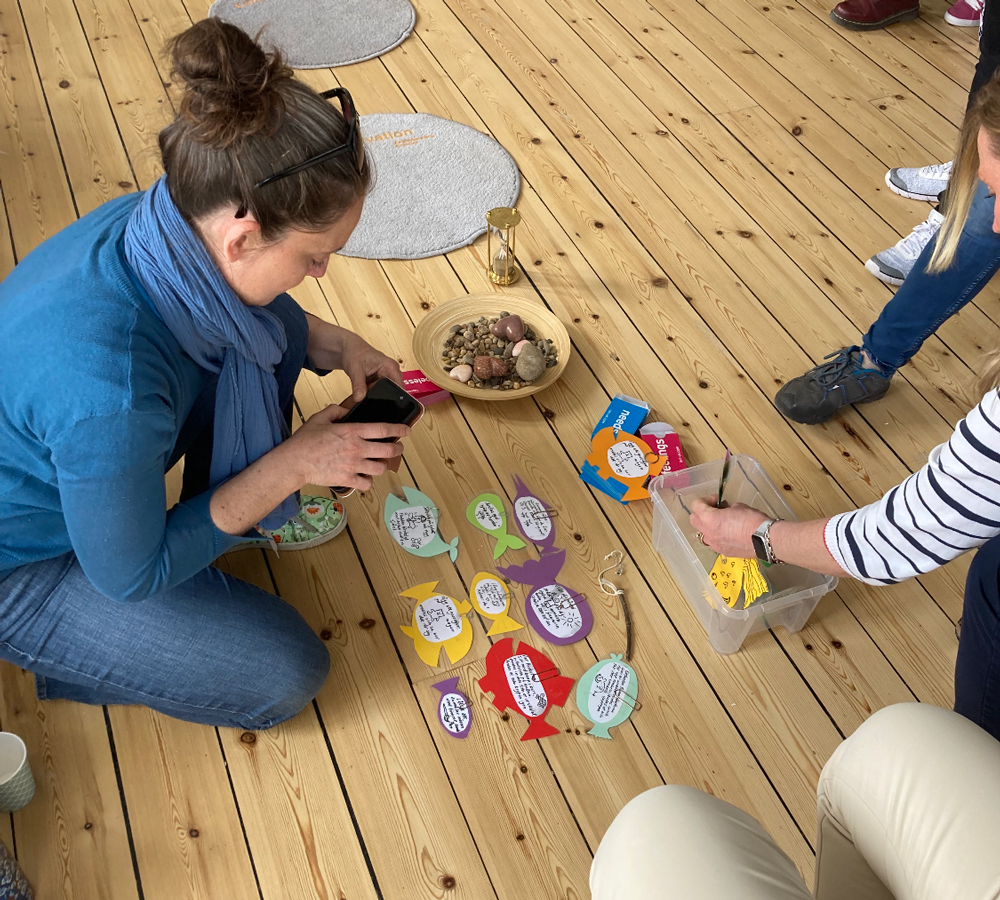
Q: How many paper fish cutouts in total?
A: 11